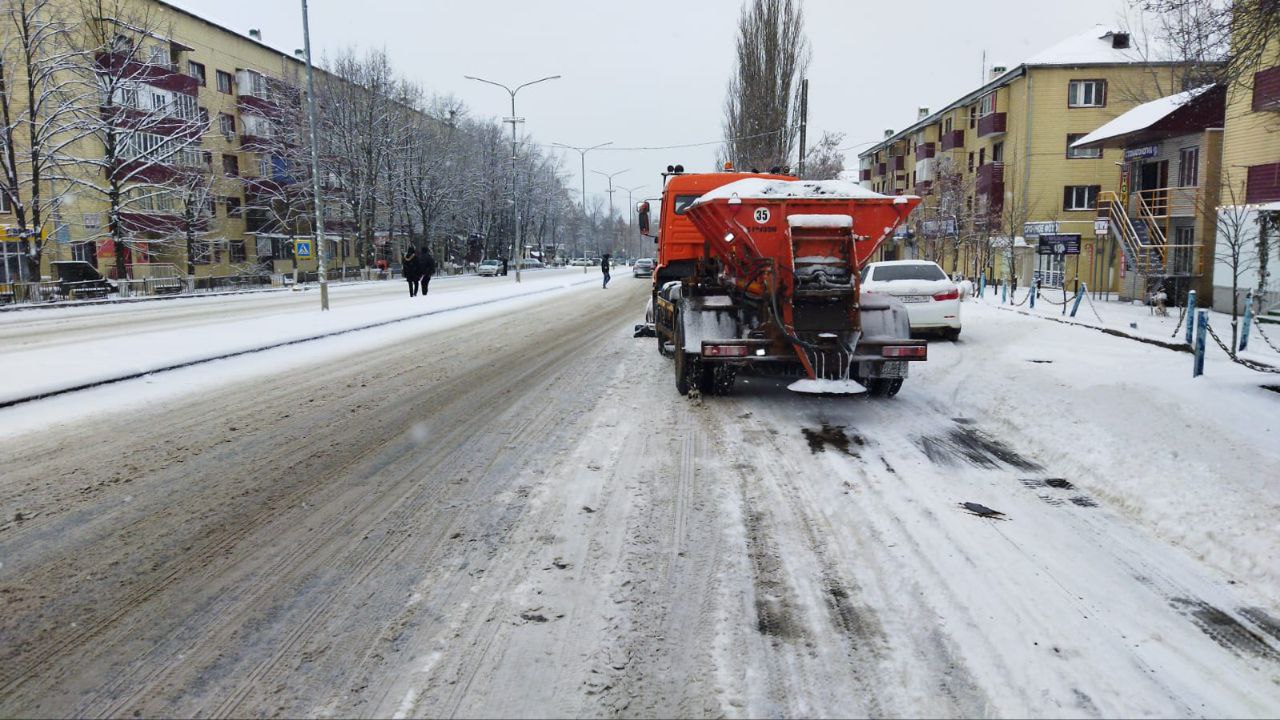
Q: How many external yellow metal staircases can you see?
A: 1